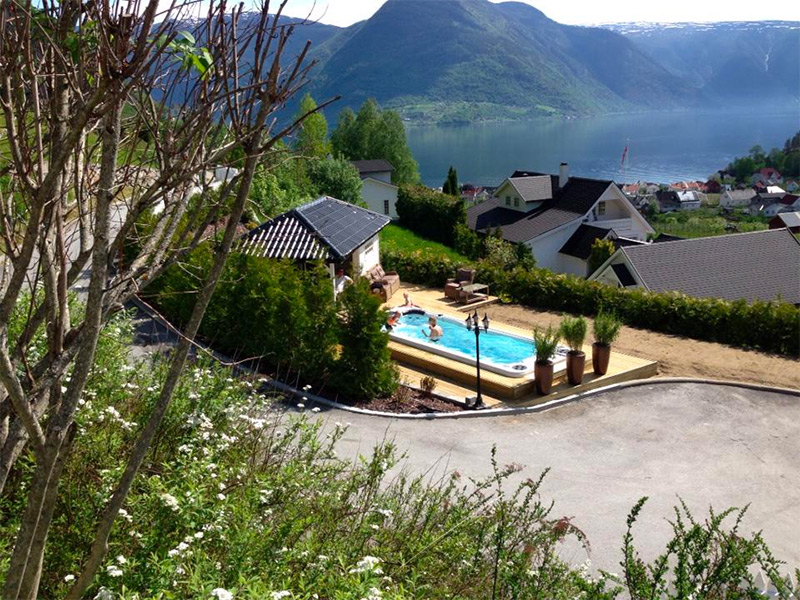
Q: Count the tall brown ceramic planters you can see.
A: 3